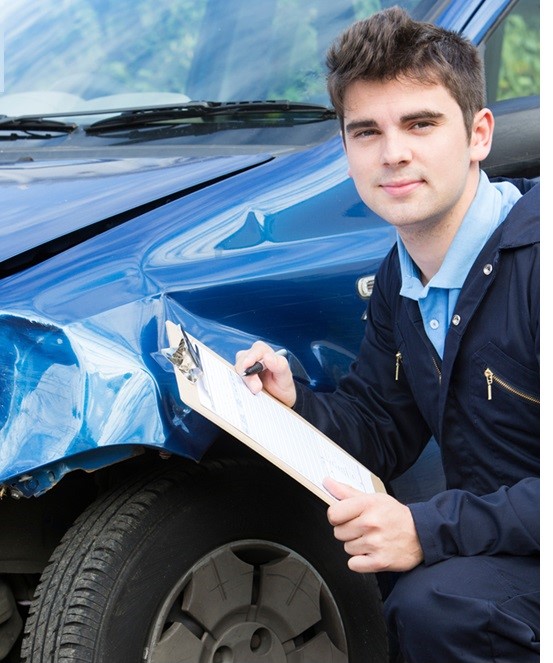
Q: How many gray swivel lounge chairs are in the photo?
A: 0